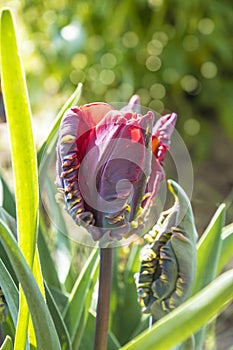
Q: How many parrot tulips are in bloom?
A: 1